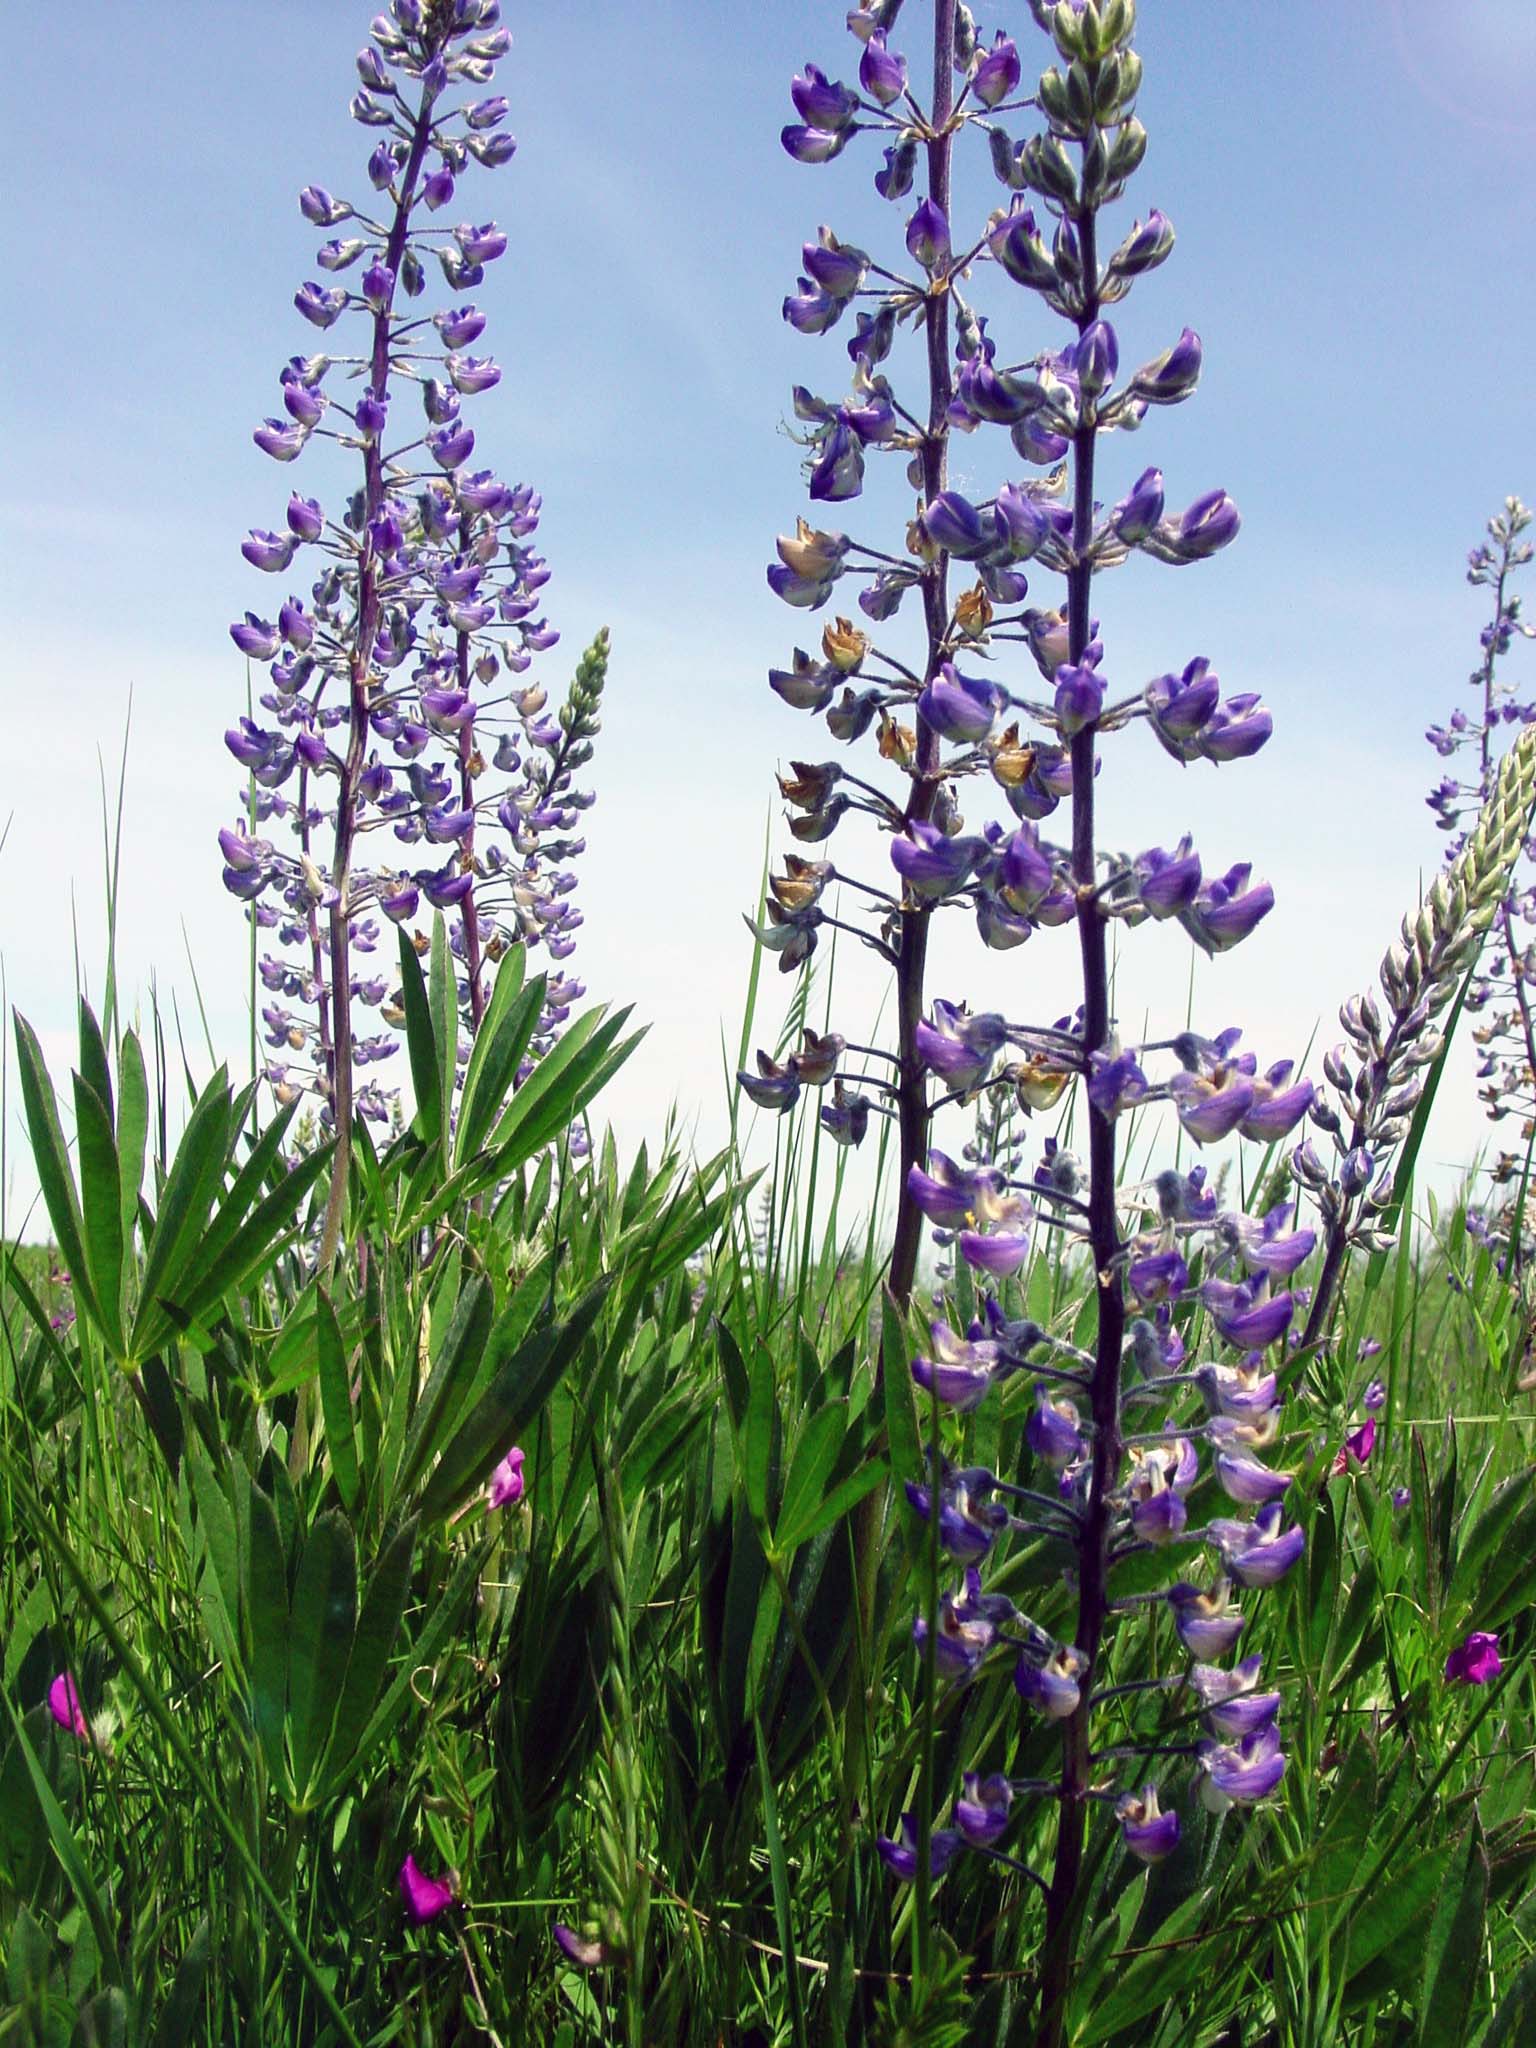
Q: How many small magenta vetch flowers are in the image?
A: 5